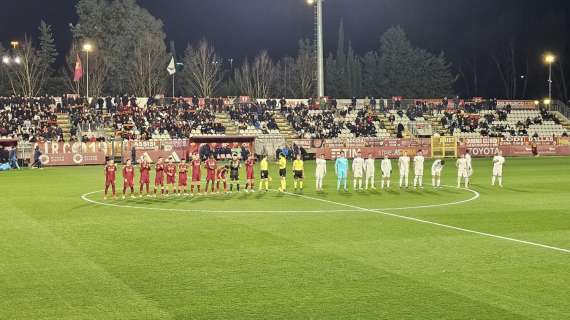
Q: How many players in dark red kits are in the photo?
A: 10